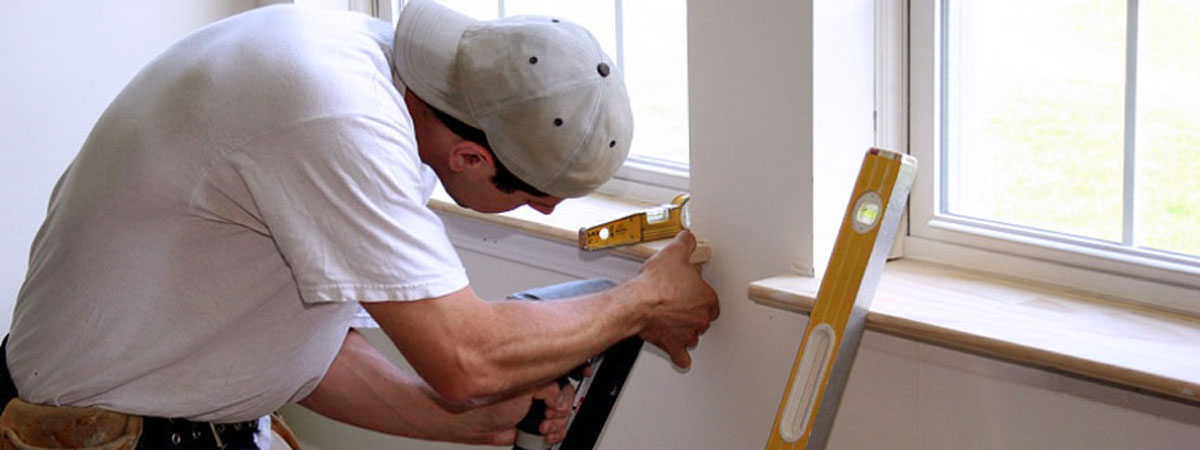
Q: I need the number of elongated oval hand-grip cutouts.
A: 1